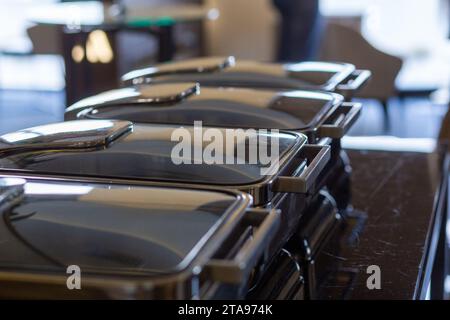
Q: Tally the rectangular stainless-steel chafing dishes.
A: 4